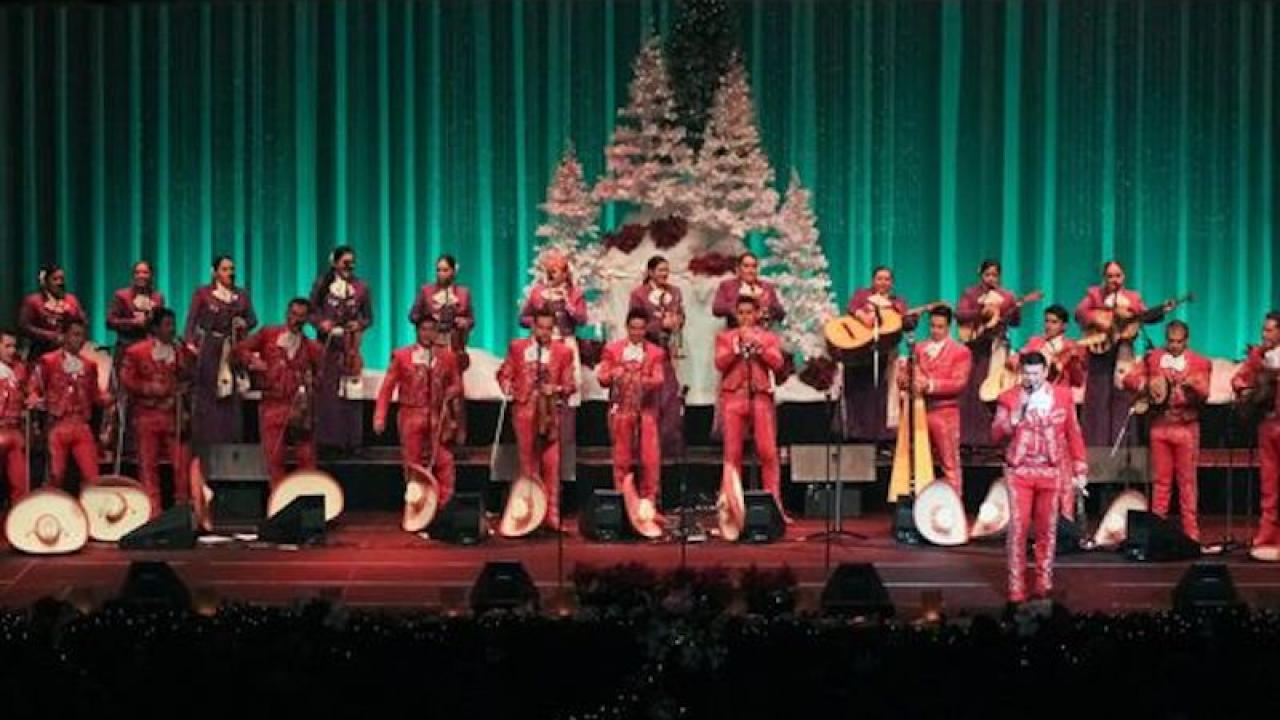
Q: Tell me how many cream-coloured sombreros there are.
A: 11